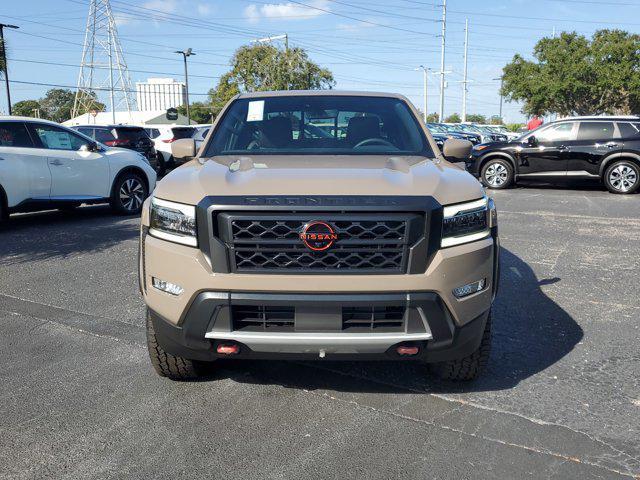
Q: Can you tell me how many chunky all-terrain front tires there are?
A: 2